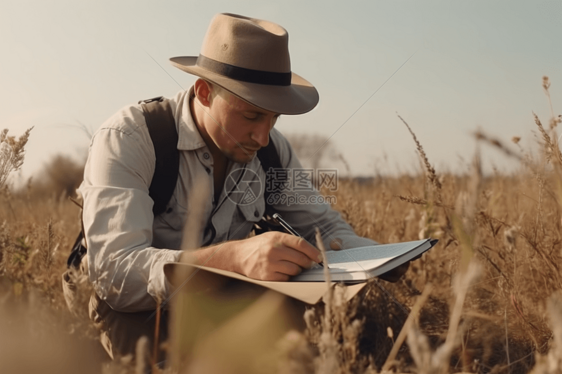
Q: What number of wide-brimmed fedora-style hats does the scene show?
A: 1